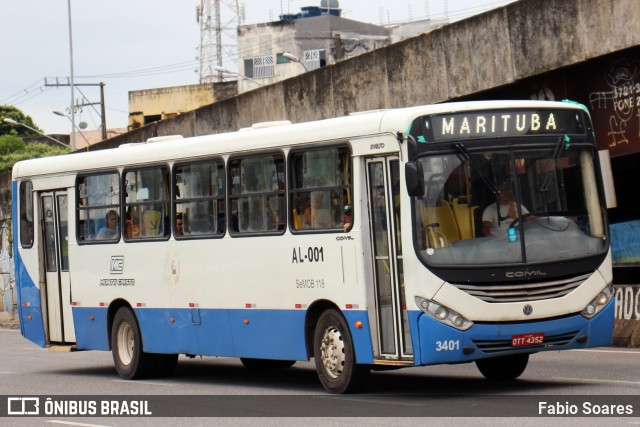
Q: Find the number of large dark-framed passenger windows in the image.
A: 5